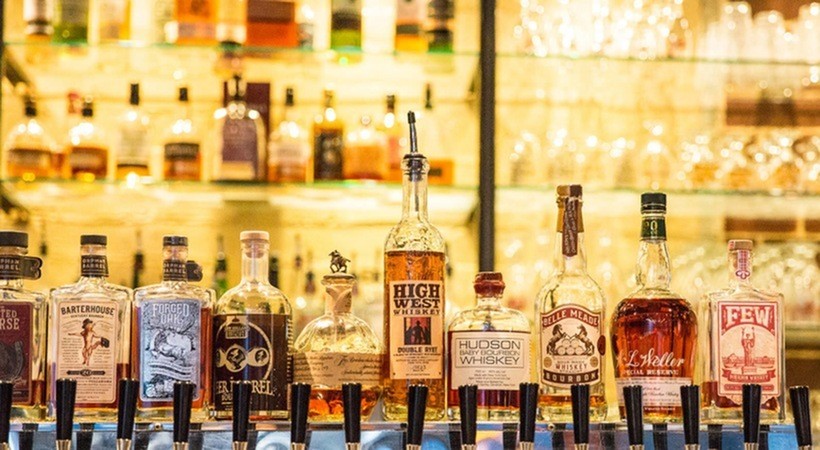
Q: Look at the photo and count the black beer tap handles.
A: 15